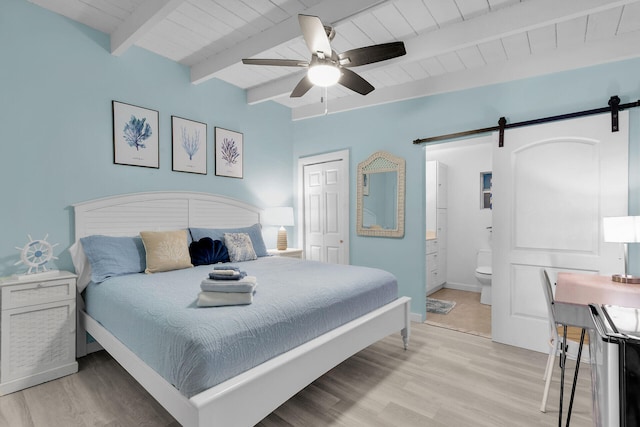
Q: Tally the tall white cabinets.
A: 1